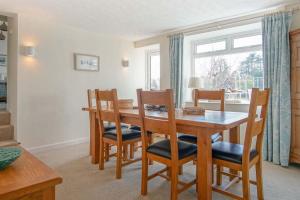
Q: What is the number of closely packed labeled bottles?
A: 0